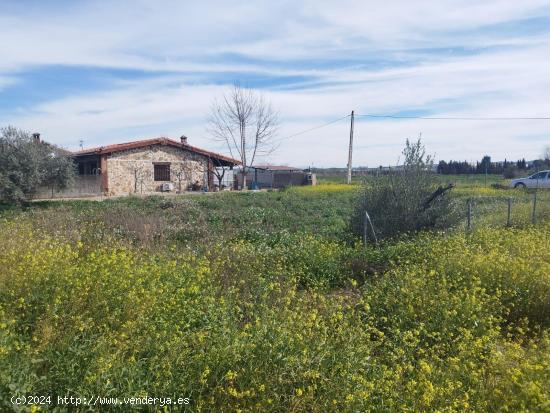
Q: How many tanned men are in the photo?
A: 0